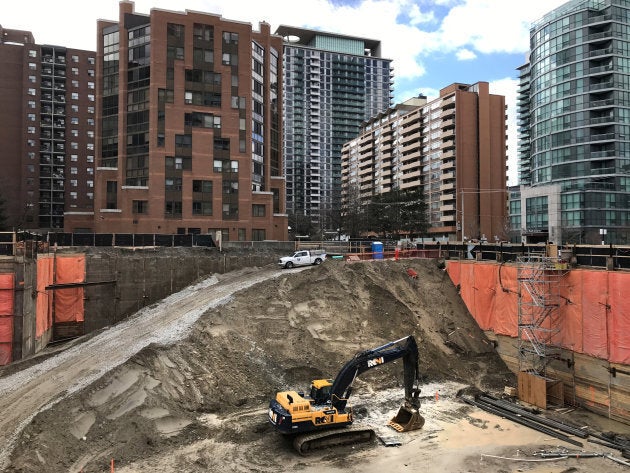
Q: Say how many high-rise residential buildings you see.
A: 5